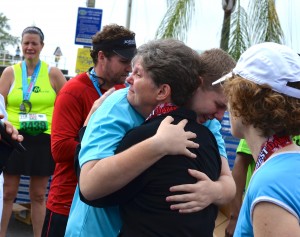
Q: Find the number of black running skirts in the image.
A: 1